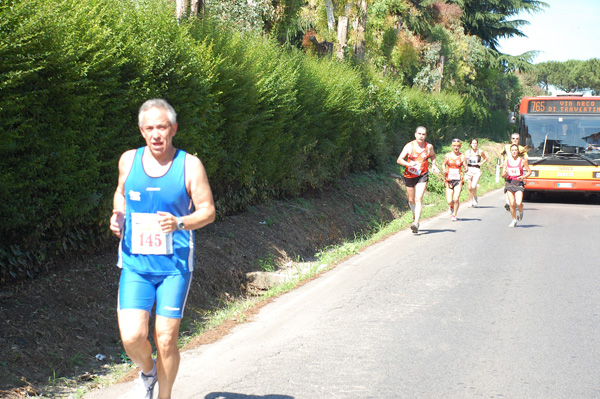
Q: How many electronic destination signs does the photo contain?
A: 1